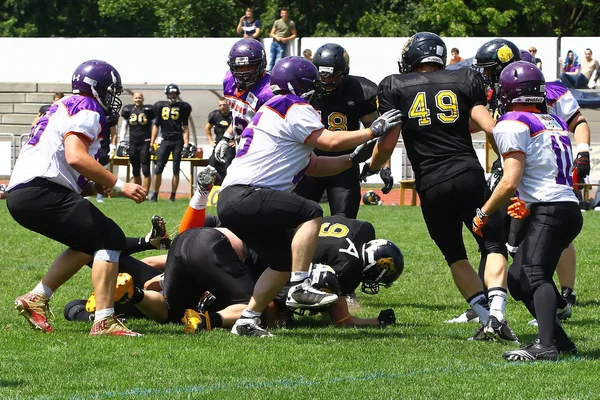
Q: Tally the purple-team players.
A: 5